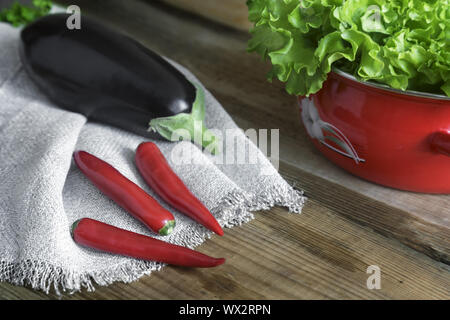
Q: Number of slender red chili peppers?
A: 3